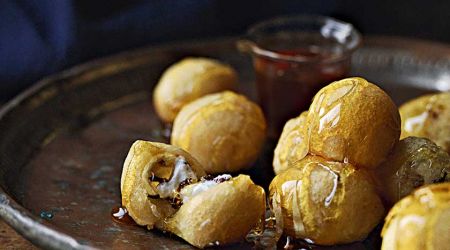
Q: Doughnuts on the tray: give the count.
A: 9